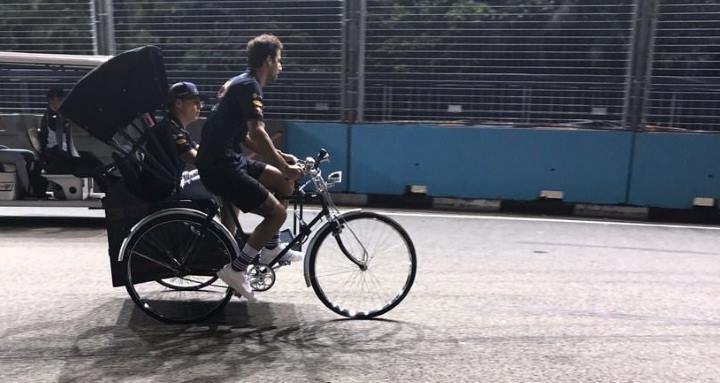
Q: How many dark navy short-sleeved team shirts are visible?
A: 2